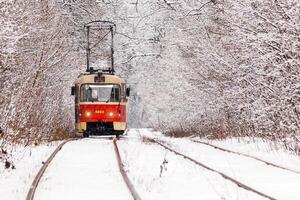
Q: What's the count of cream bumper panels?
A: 2